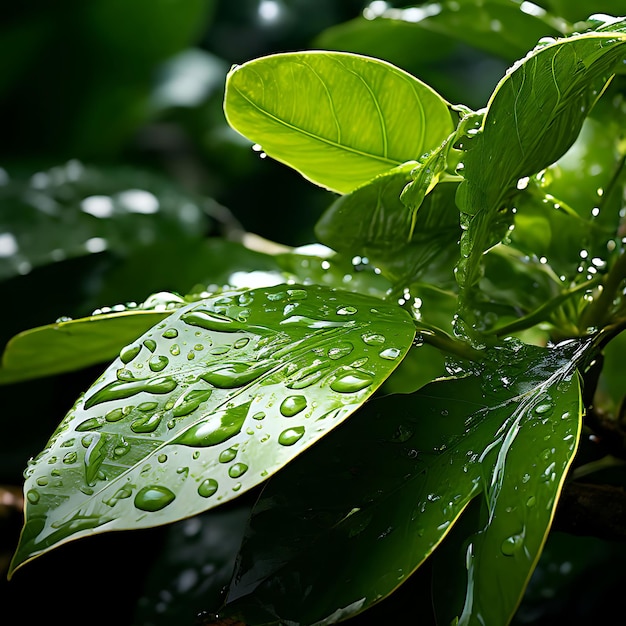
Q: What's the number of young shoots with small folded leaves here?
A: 1